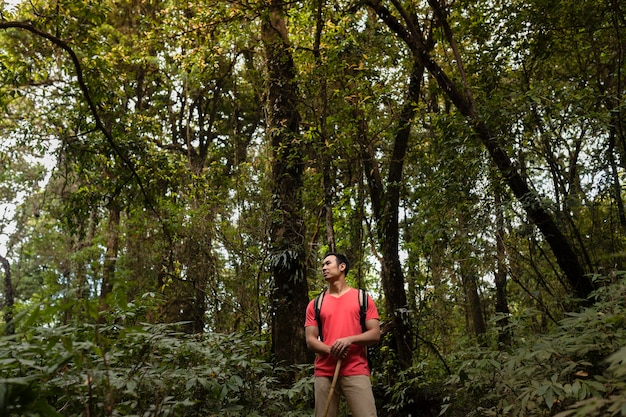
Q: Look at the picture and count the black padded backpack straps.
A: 2